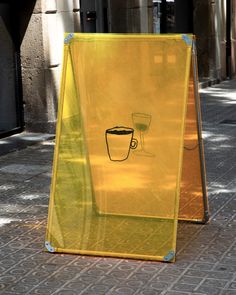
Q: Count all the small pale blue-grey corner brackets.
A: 4